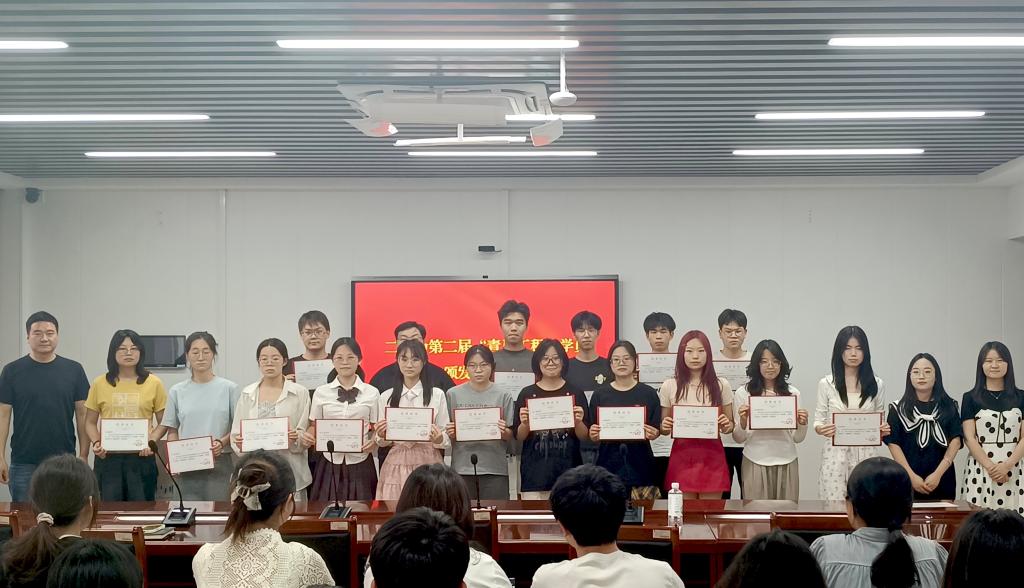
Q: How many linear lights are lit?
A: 9